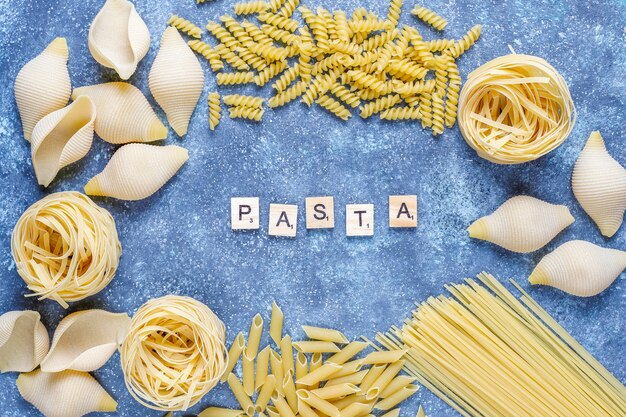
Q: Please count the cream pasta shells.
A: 12